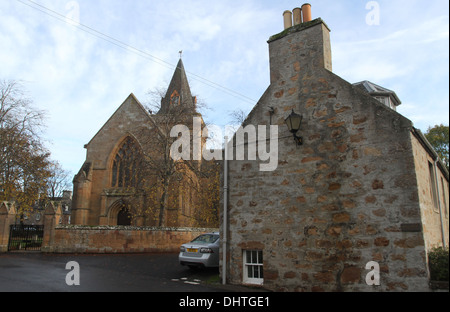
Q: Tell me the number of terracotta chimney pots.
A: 3